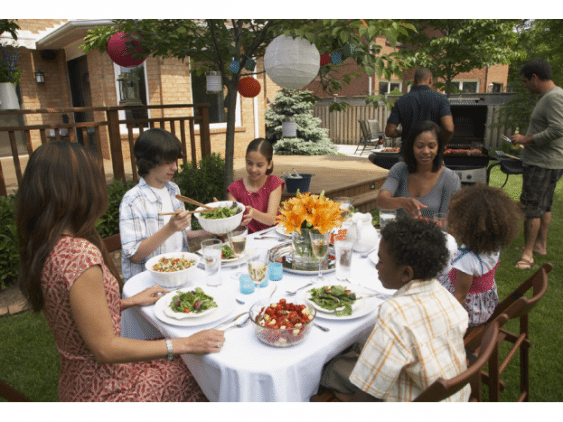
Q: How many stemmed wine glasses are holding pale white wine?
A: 3